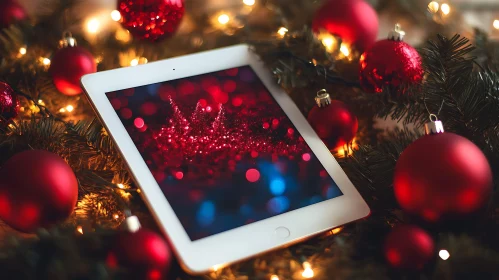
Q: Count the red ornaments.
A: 11